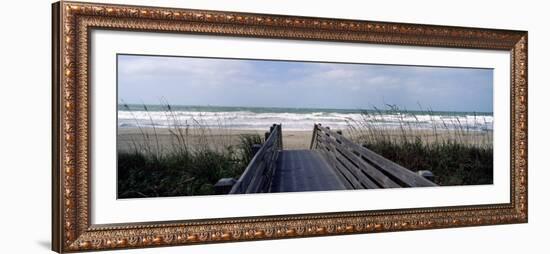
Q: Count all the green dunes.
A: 2